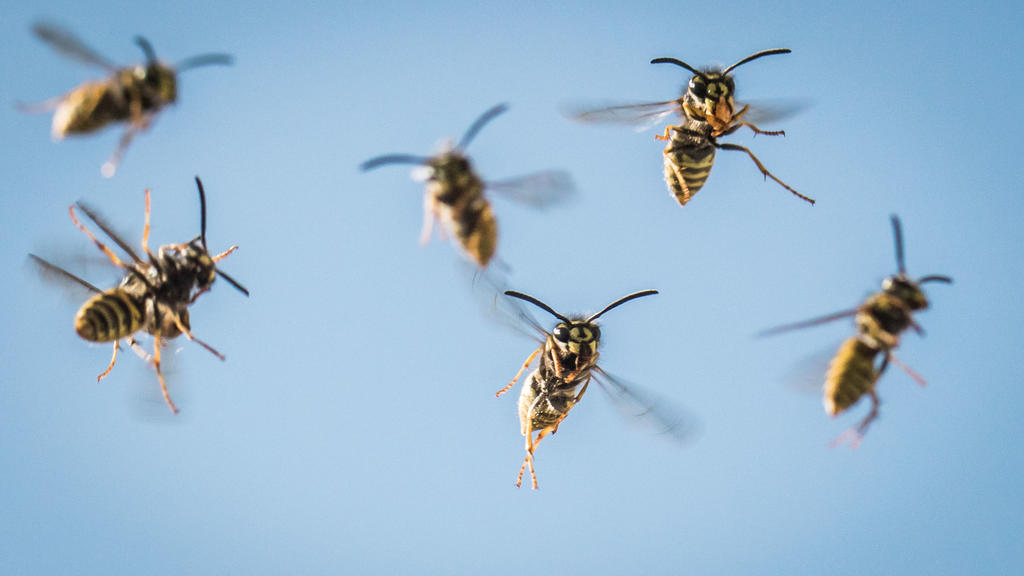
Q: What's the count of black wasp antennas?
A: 12